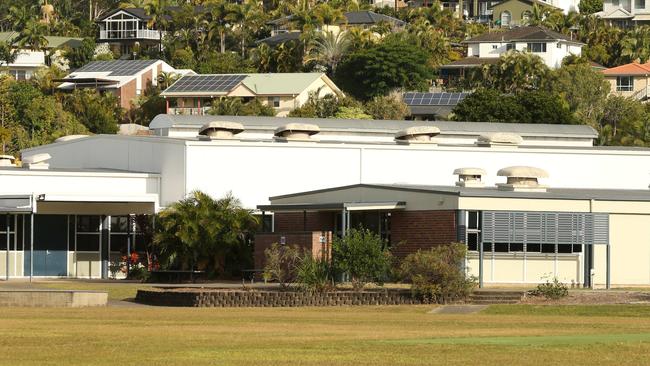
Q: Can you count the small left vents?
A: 2